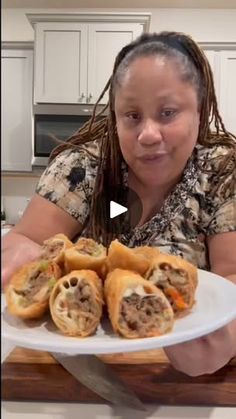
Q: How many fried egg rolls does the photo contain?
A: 7